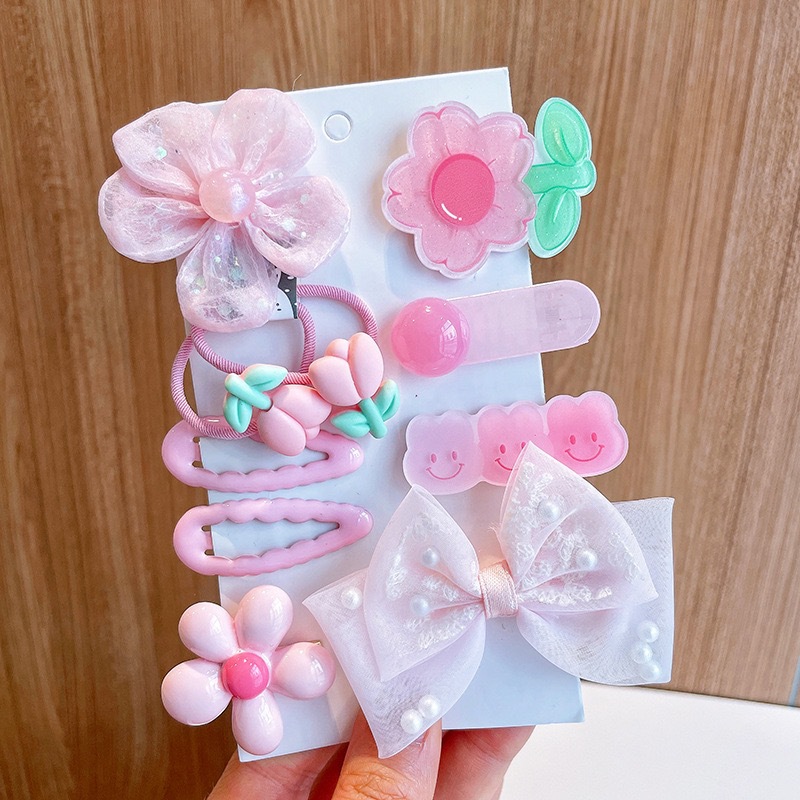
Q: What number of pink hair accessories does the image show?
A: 10